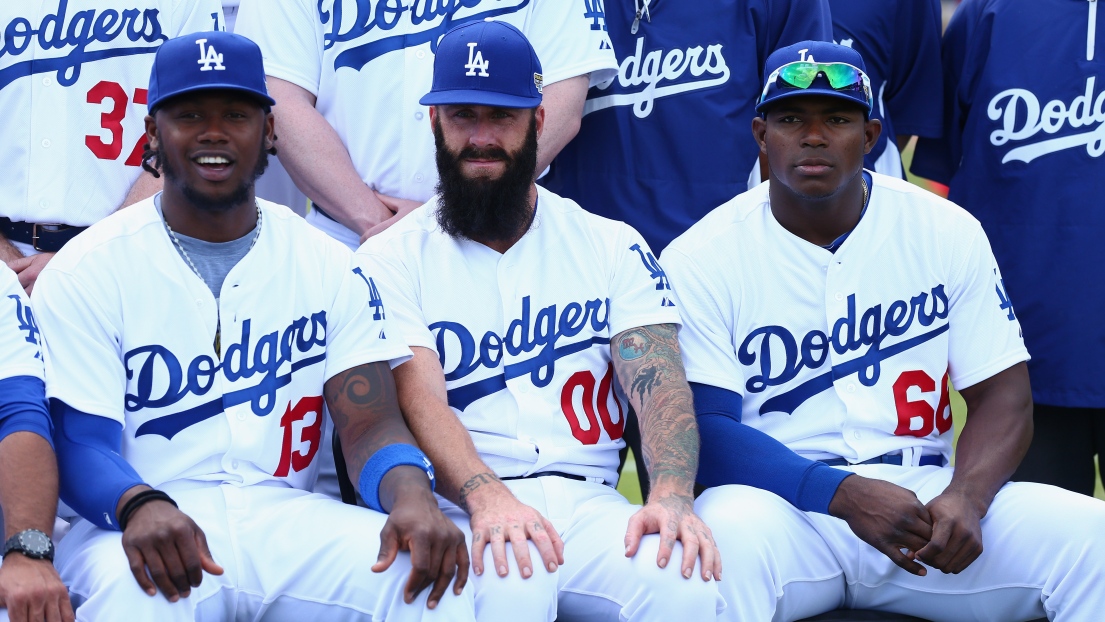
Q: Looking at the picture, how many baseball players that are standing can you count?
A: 5